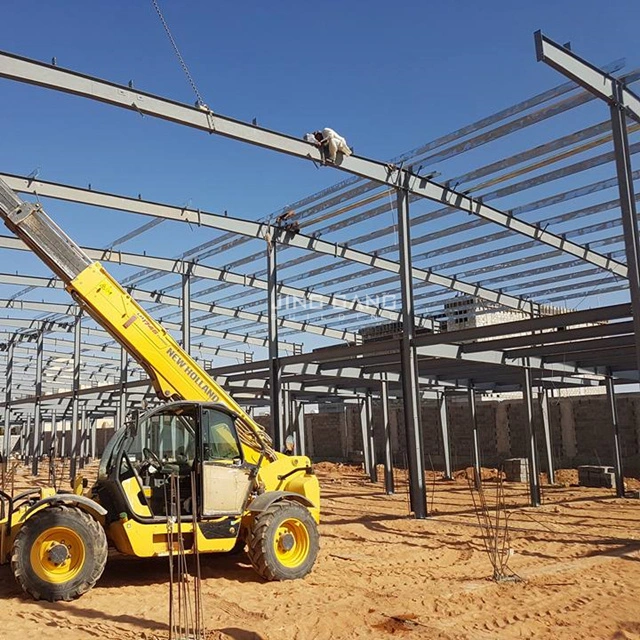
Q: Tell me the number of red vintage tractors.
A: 0